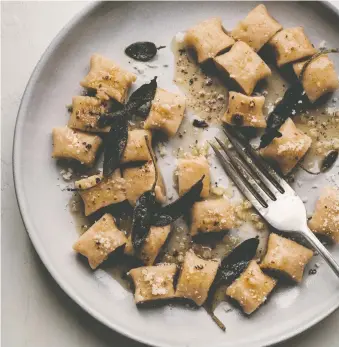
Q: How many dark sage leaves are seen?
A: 8